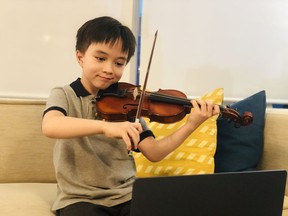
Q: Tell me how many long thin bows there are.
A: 1